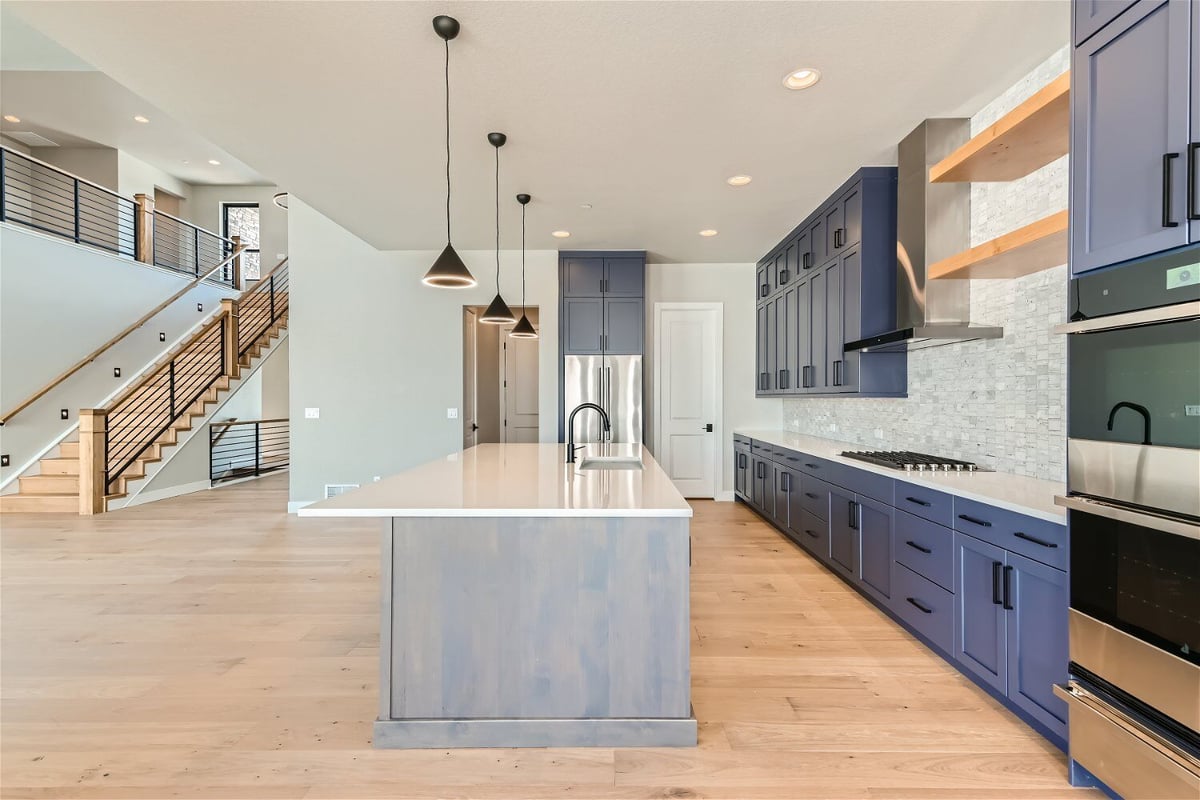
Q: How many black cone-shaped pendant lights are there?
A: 3